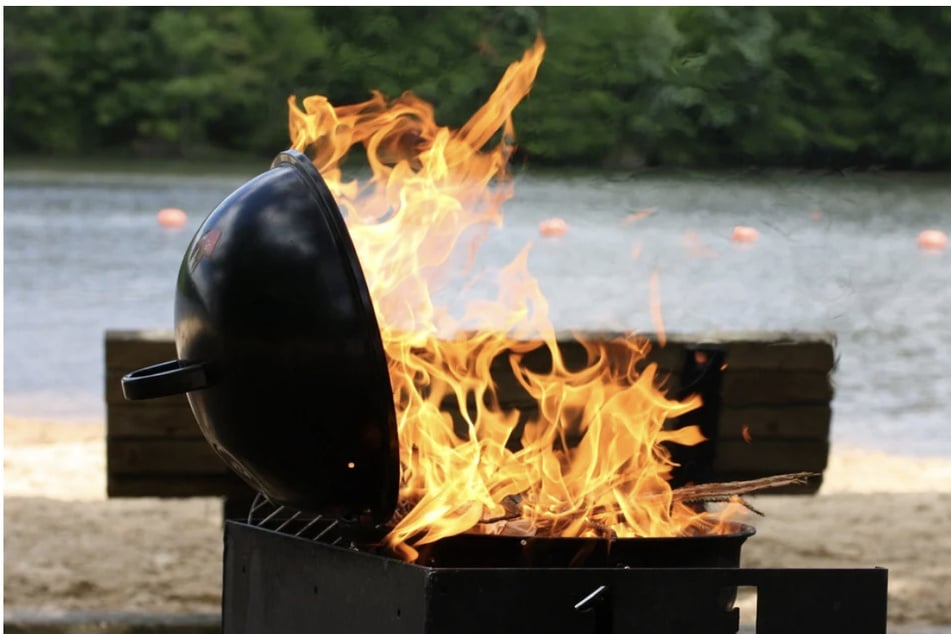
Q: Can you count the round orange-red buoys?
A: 4